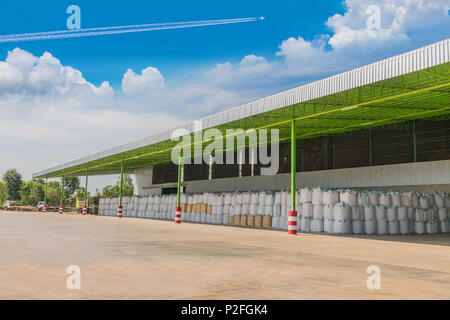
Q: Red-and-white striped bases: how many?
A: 6